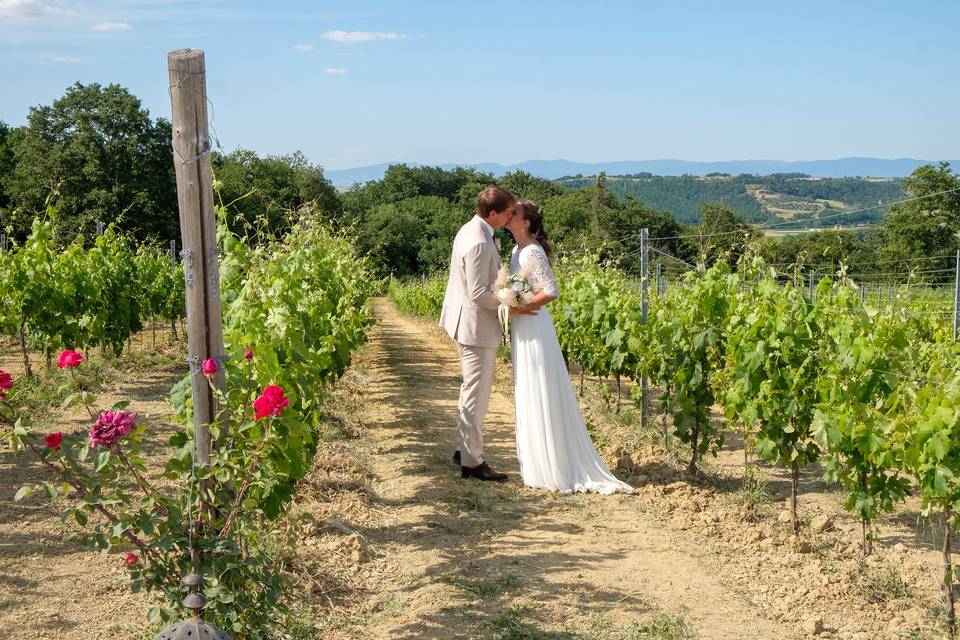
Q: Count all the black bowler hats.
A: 0